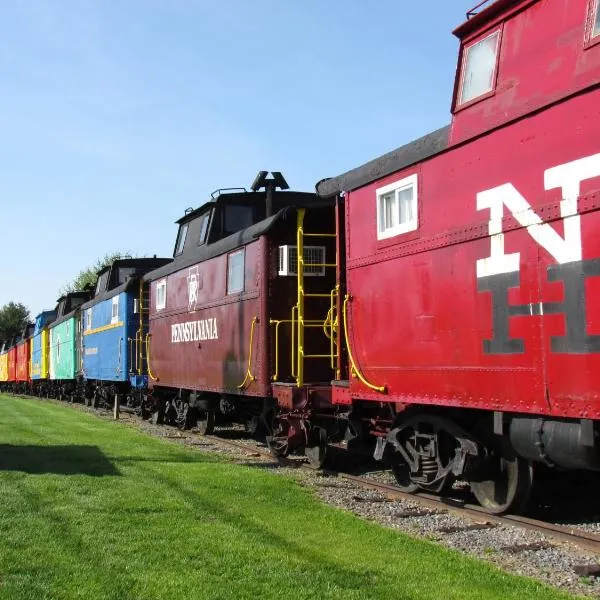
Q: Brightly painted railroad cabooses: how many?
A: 8